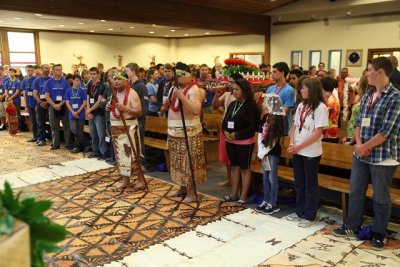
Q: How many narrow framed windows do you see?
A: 3